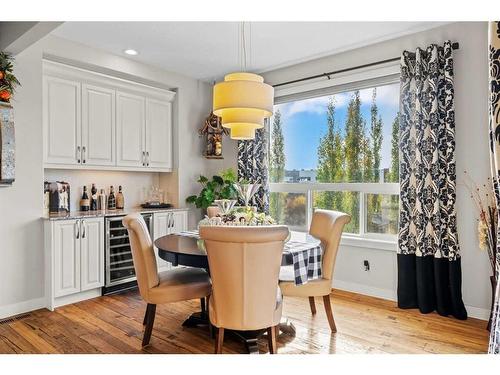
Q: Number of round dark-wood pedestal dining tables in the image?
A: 1